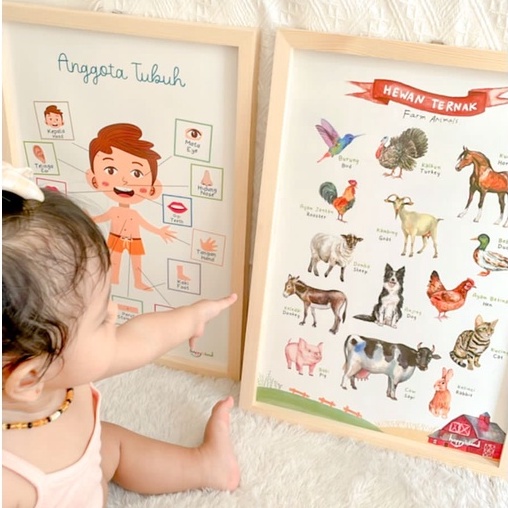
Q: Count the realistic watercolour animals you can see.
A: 14